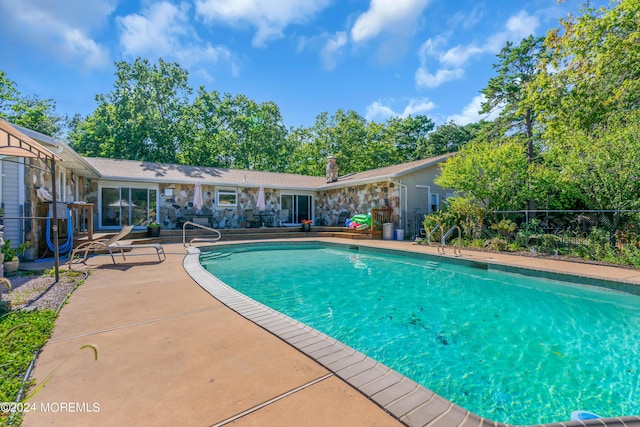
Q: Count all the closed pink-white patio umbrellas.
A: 2